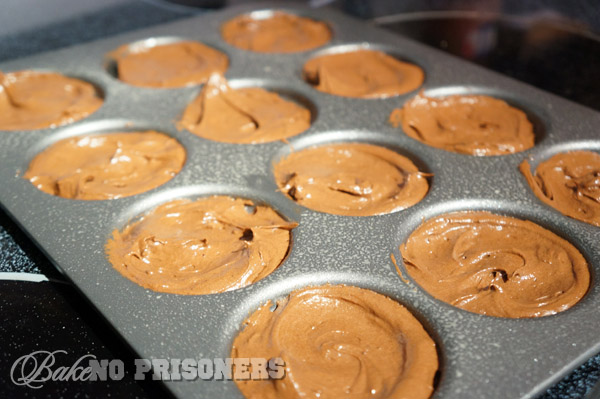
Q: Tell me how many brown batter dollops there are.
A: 12